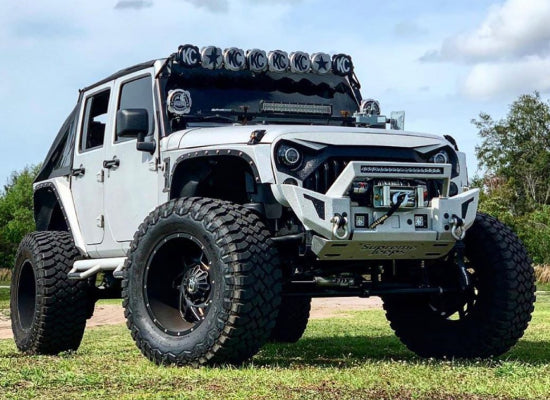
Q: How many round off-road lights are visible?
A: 10